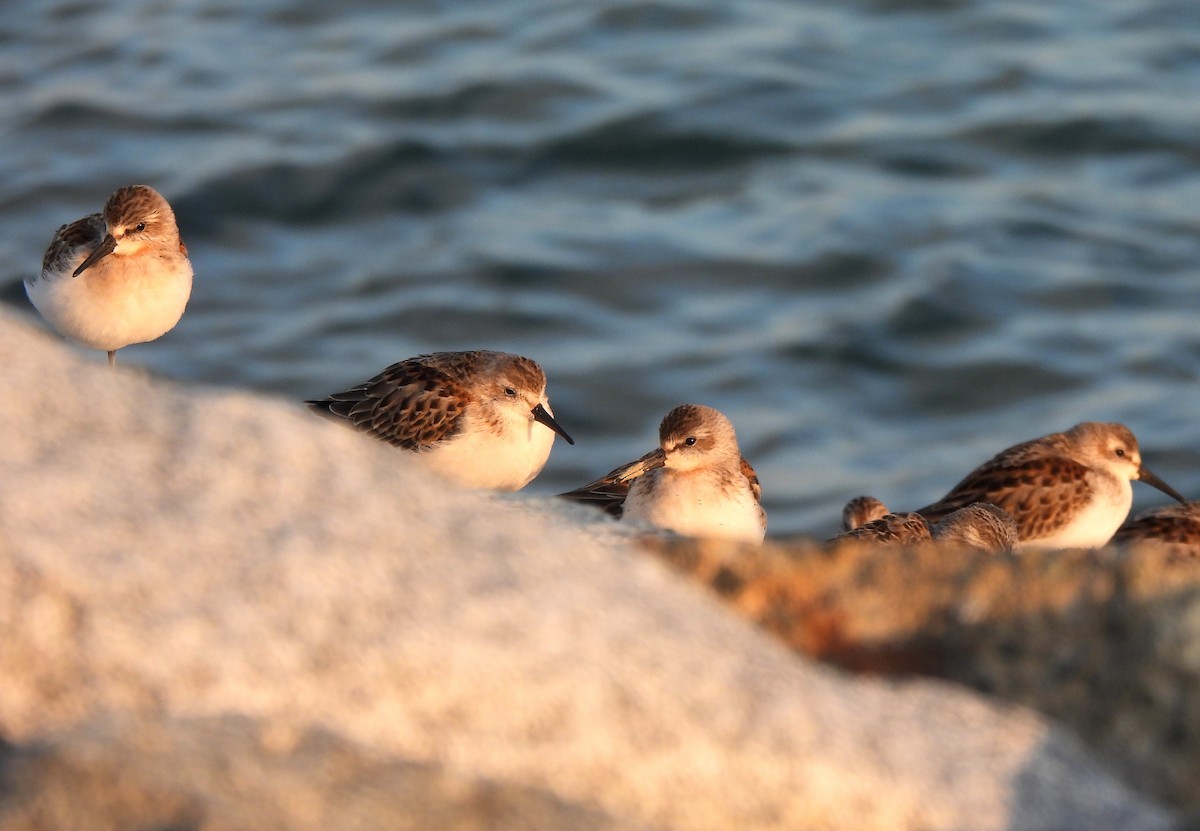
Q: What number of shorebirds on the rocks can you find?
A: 7